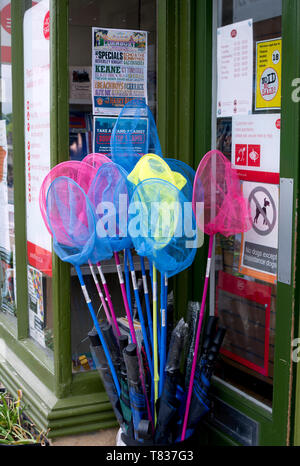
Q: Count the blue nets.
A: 5